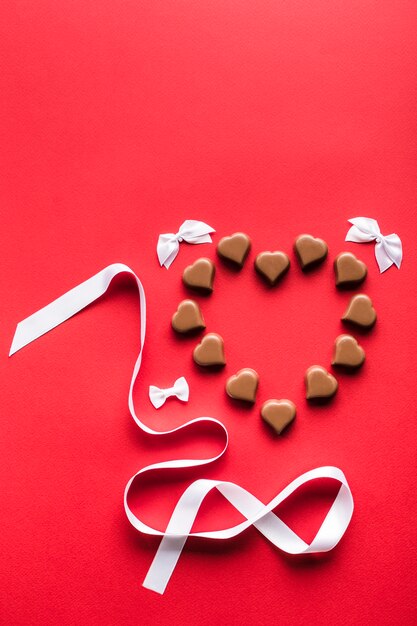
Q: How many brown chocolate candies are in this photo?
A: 12